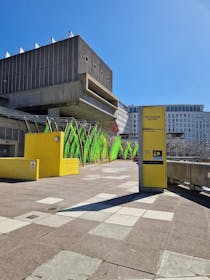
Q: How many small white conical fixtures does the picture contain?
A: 5